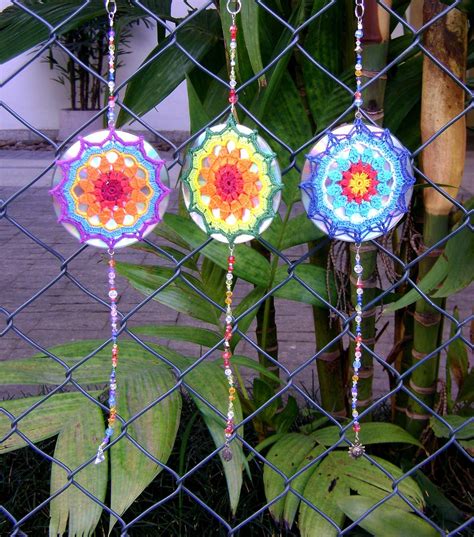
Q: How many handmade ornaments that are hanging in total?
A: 3